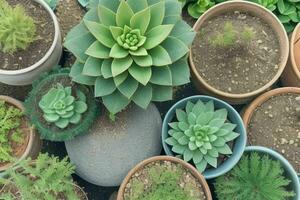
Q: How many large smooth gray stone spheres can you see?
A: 1